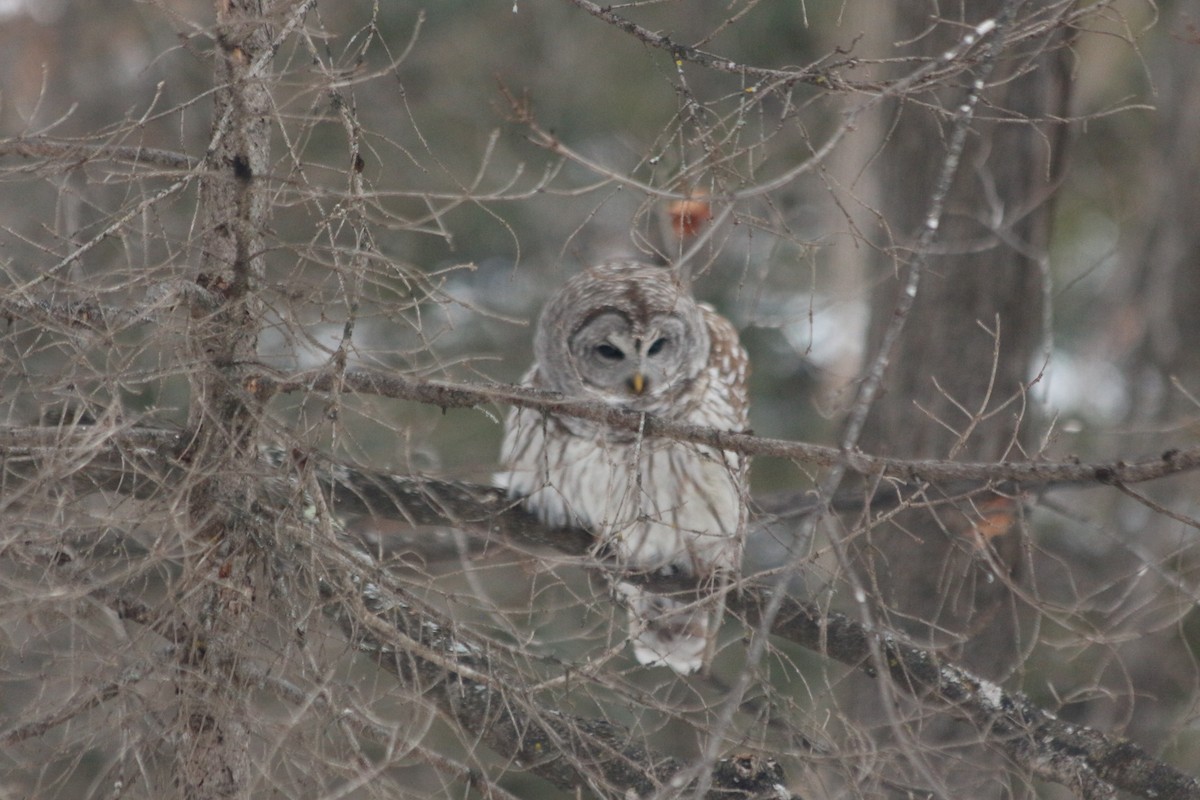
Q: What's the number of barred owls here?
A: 1